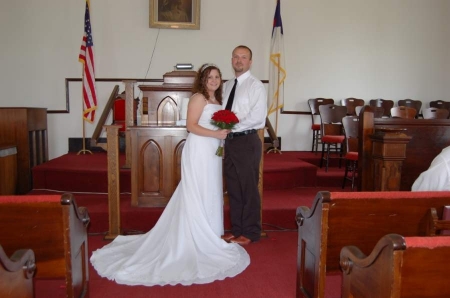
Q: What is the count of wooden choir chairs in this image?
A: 10